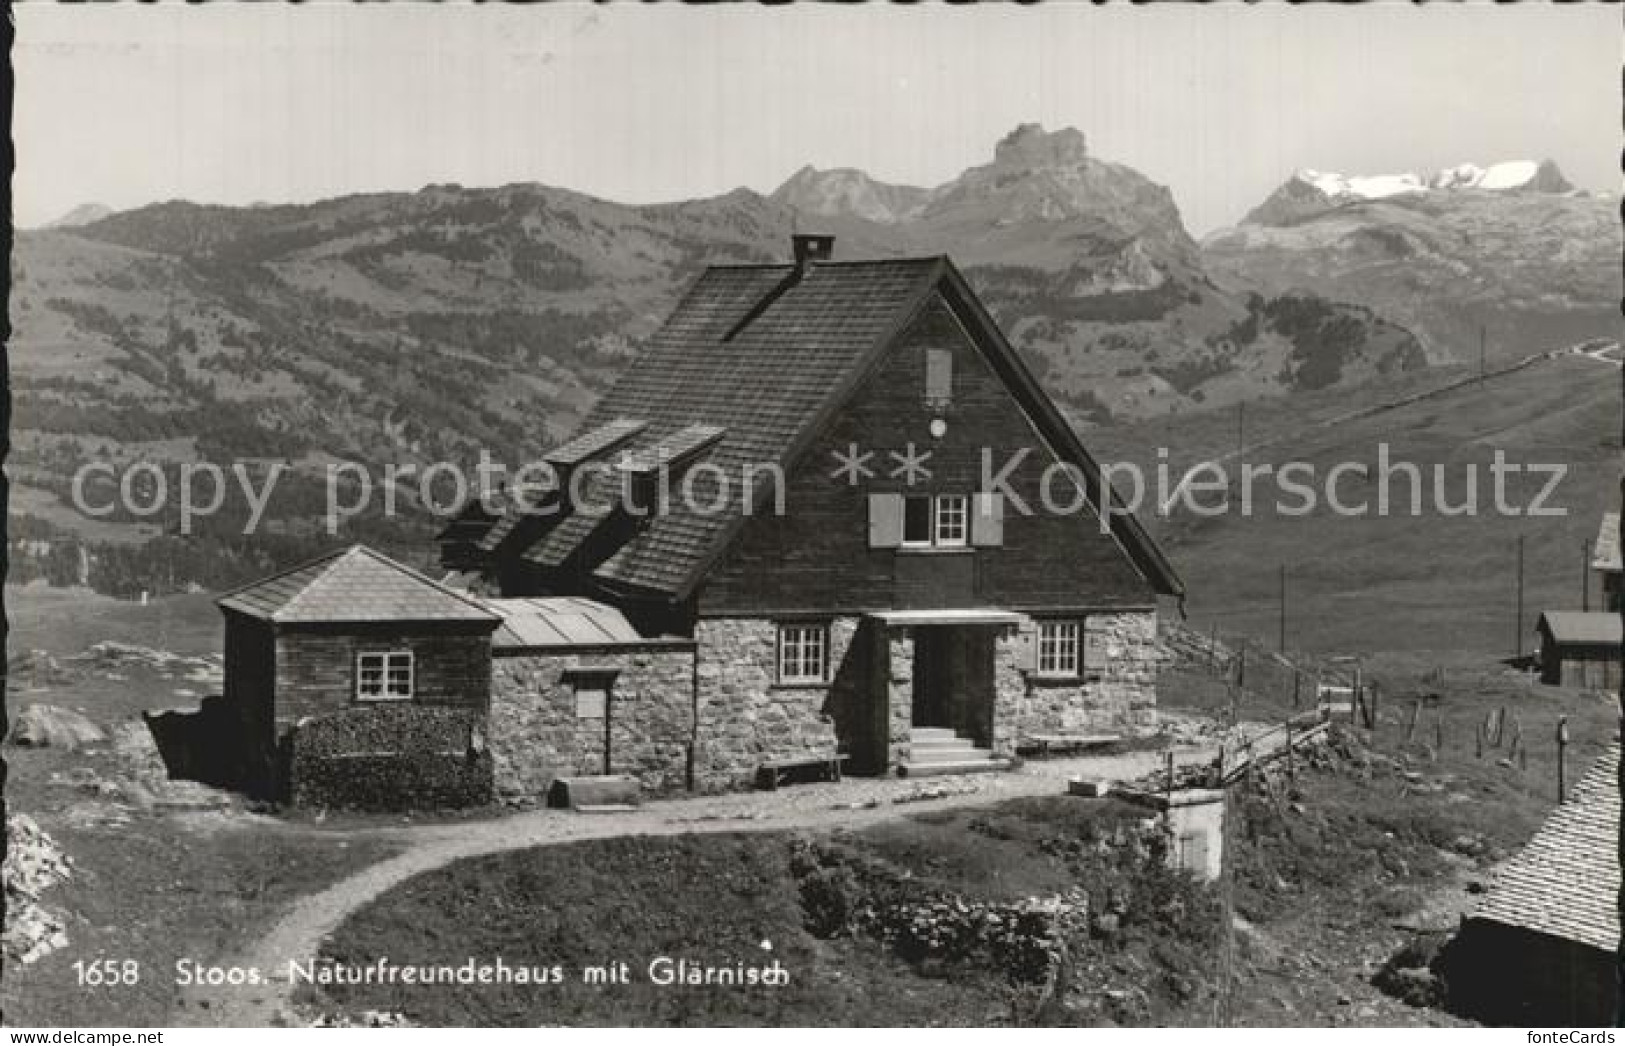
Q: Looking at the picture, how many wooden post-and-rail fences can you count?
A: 1